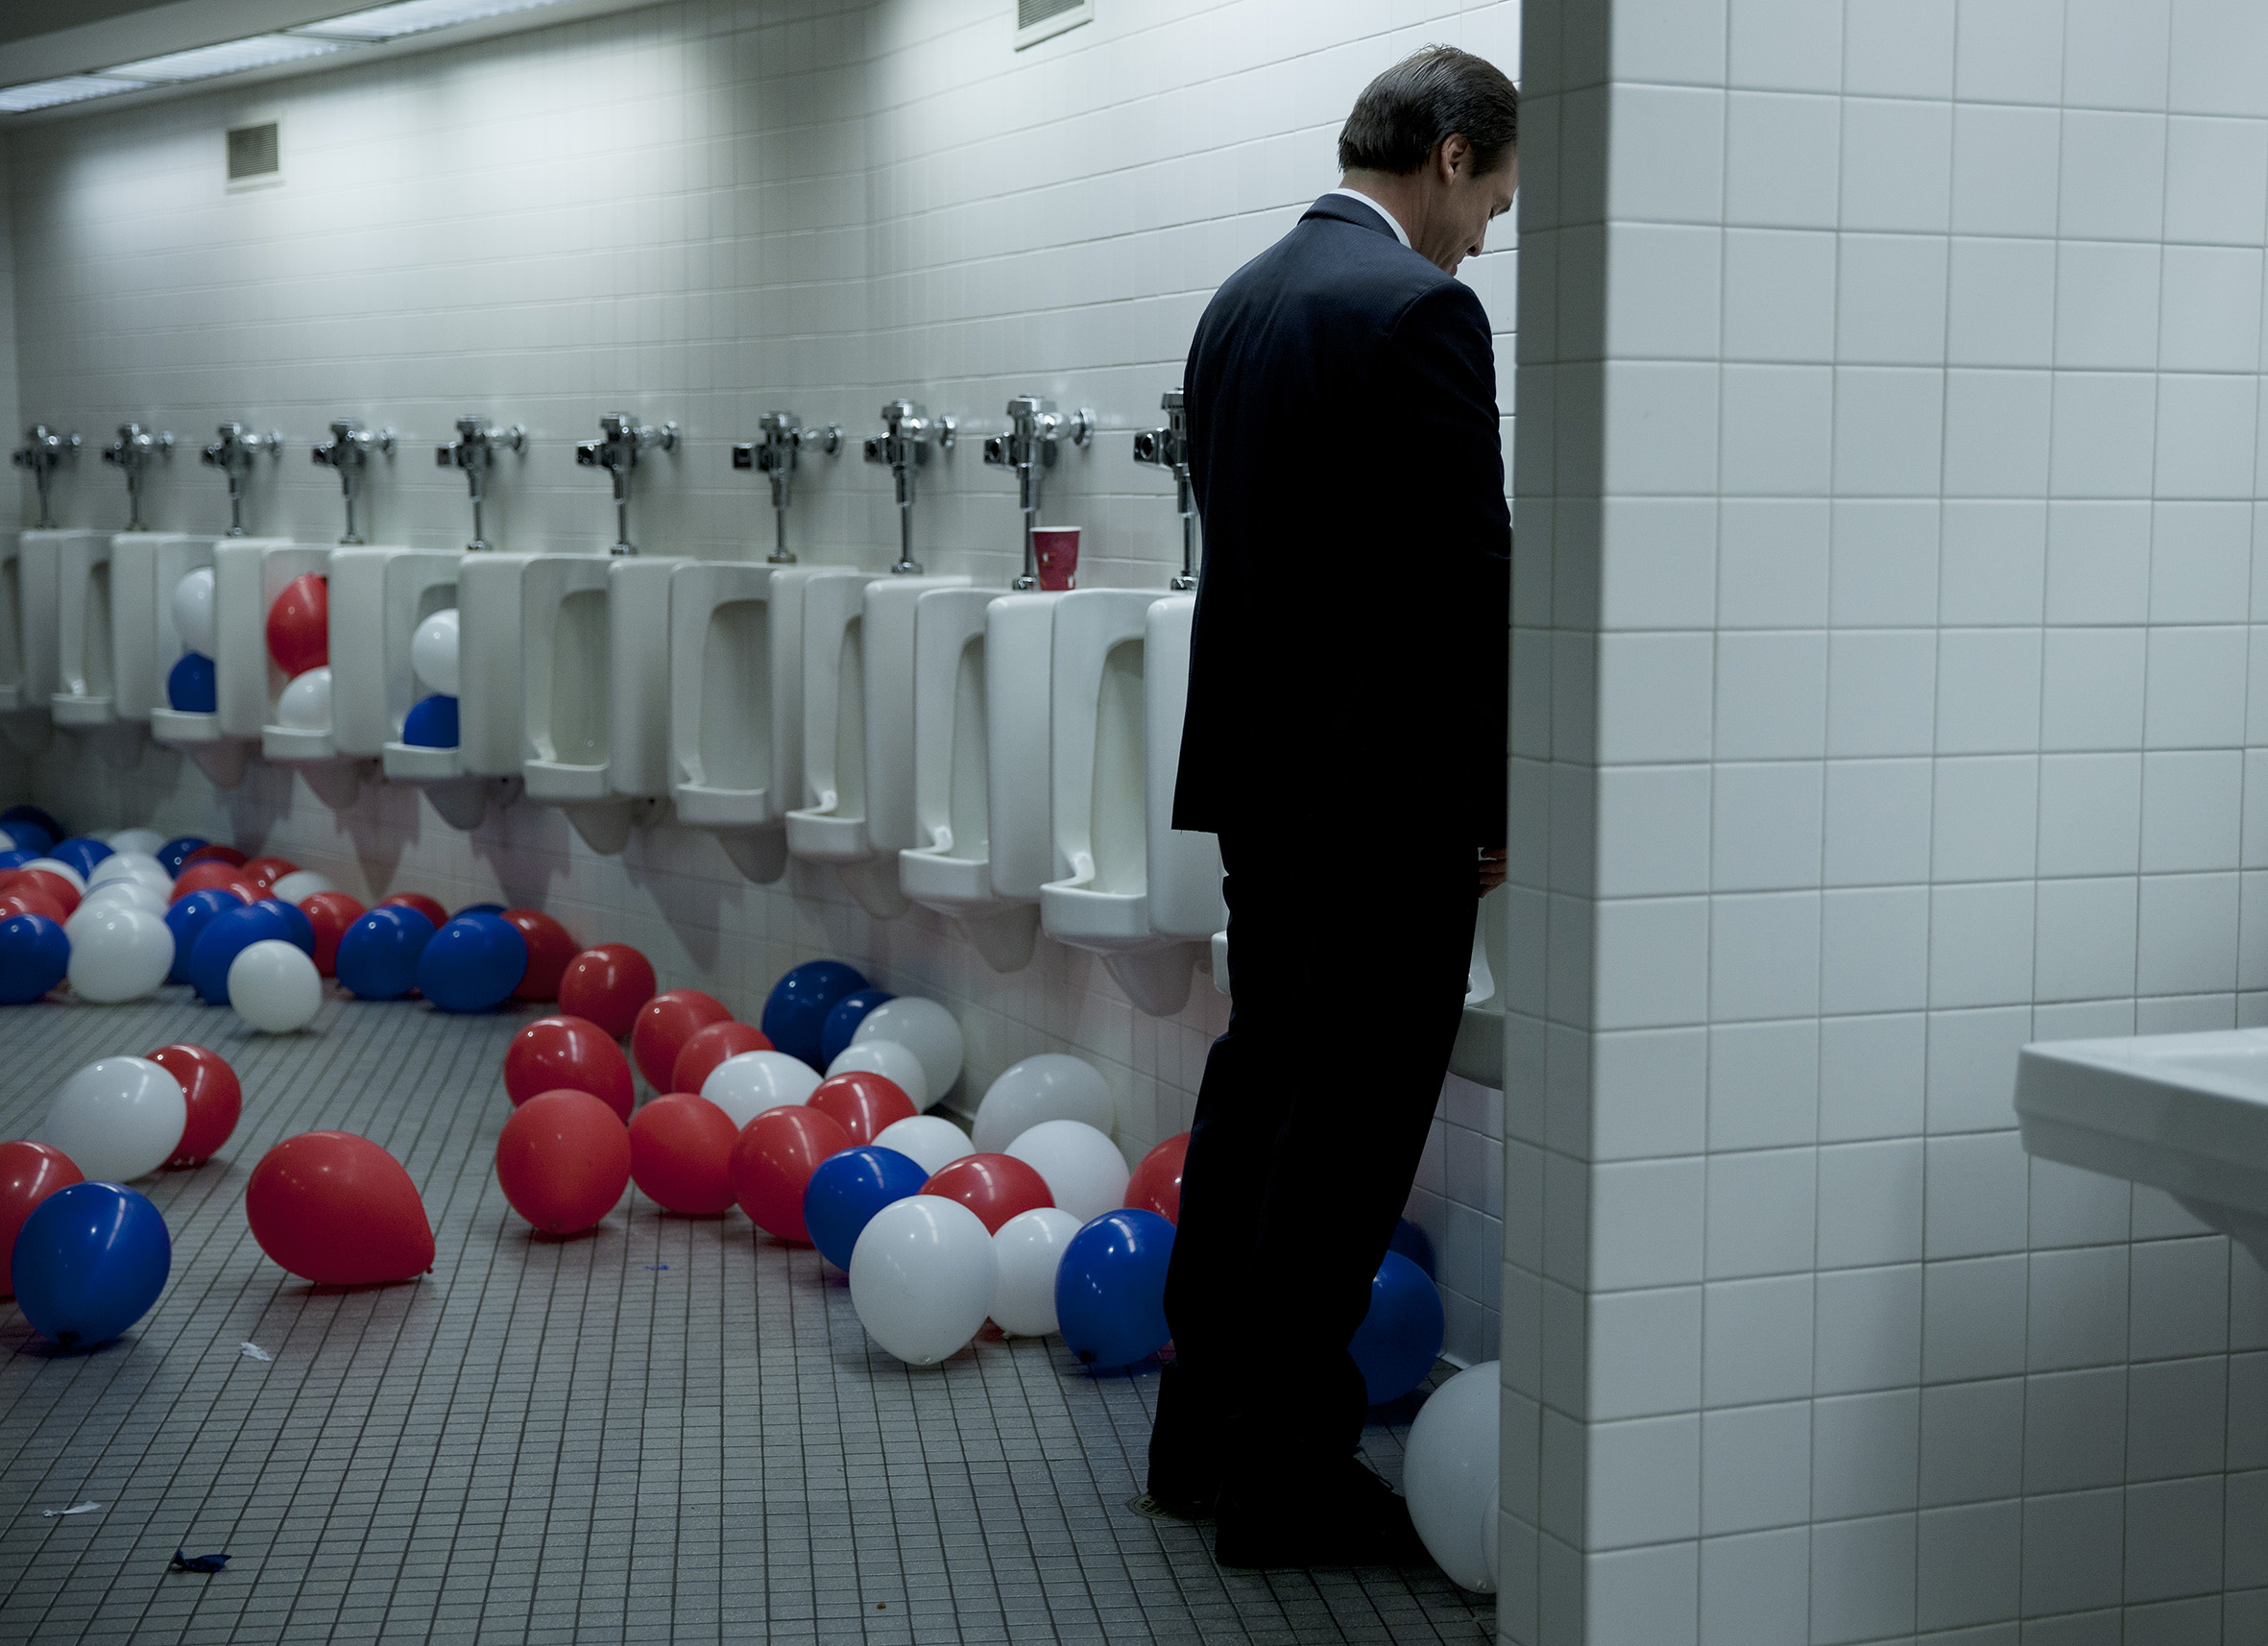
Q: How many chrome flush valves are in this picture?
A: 10